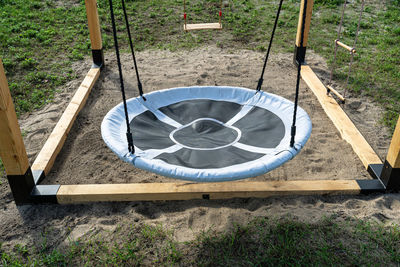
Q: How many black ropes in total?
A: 4